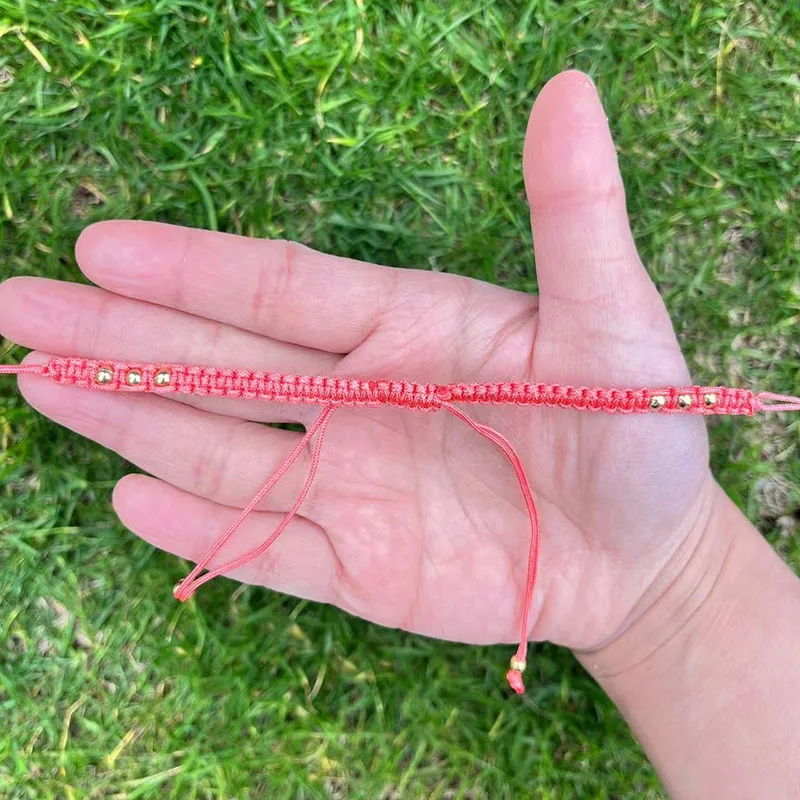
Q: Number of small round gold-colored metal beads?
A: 8